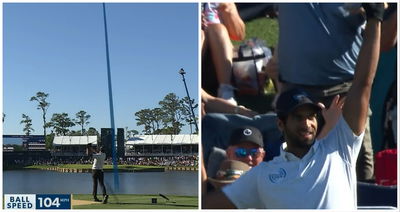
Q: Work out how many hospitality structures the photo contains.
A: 2